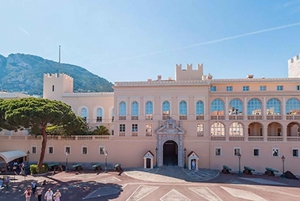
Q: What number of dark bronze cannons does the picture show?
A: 7